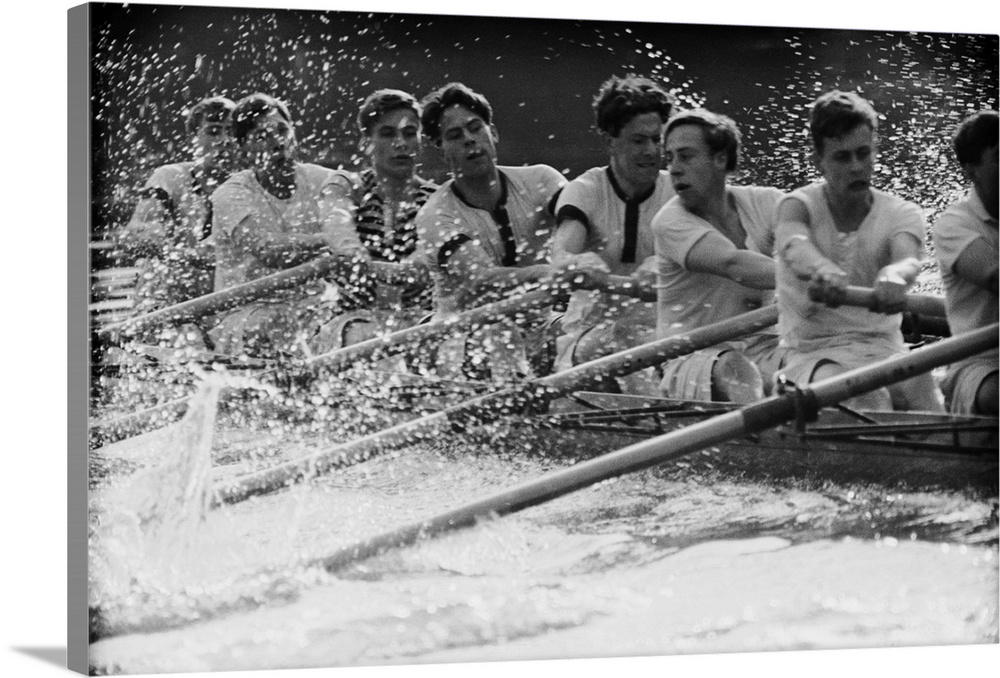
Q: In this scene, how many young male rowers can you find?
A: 8